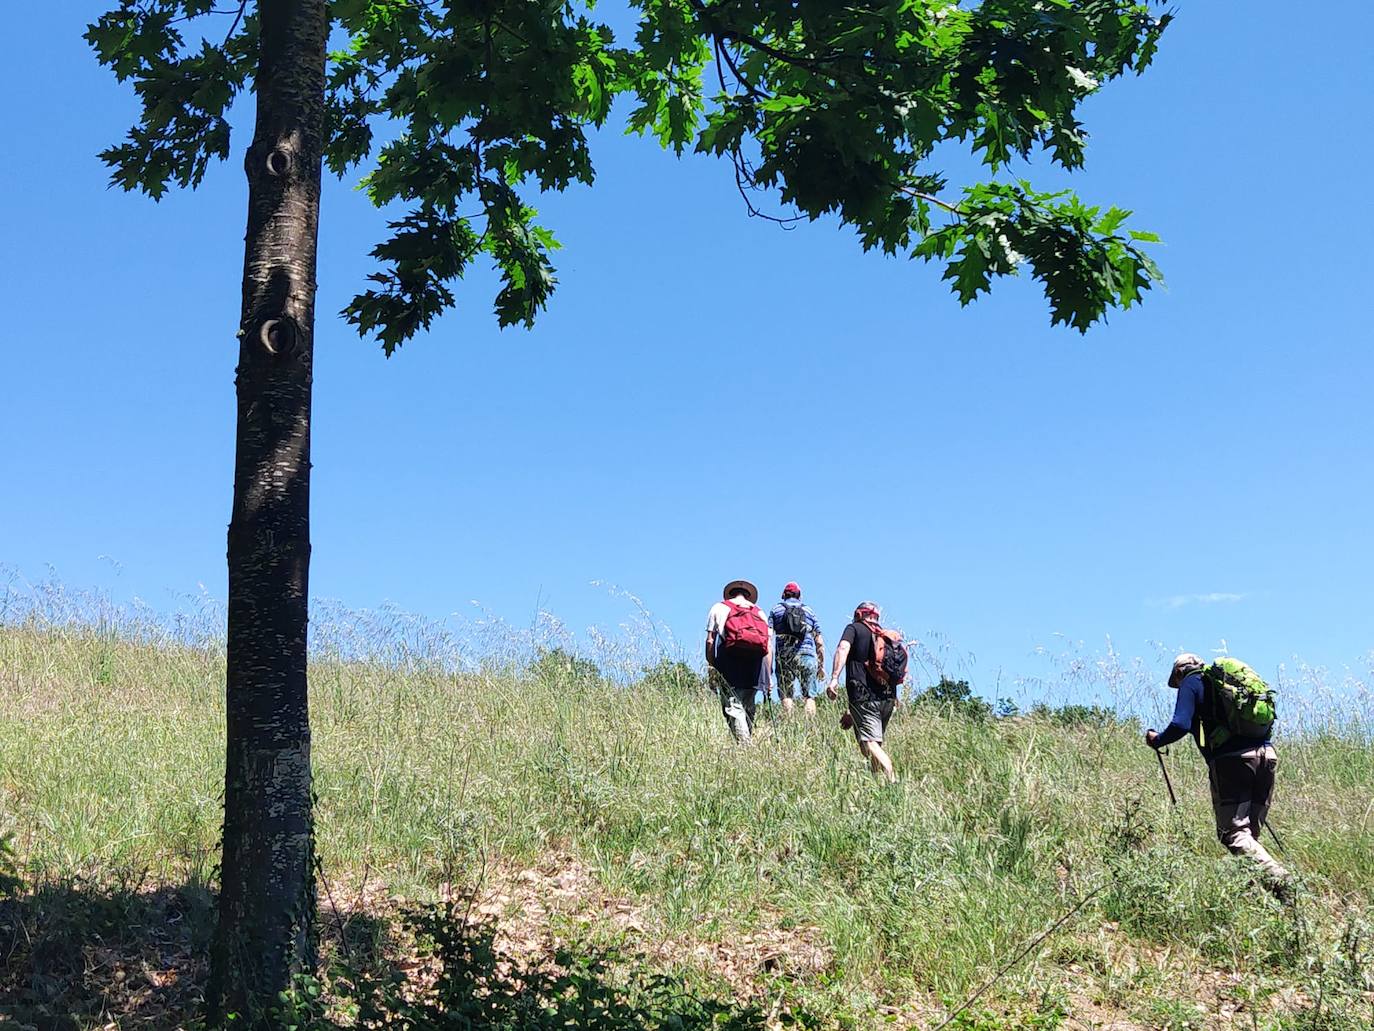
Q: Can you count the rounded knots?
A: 2